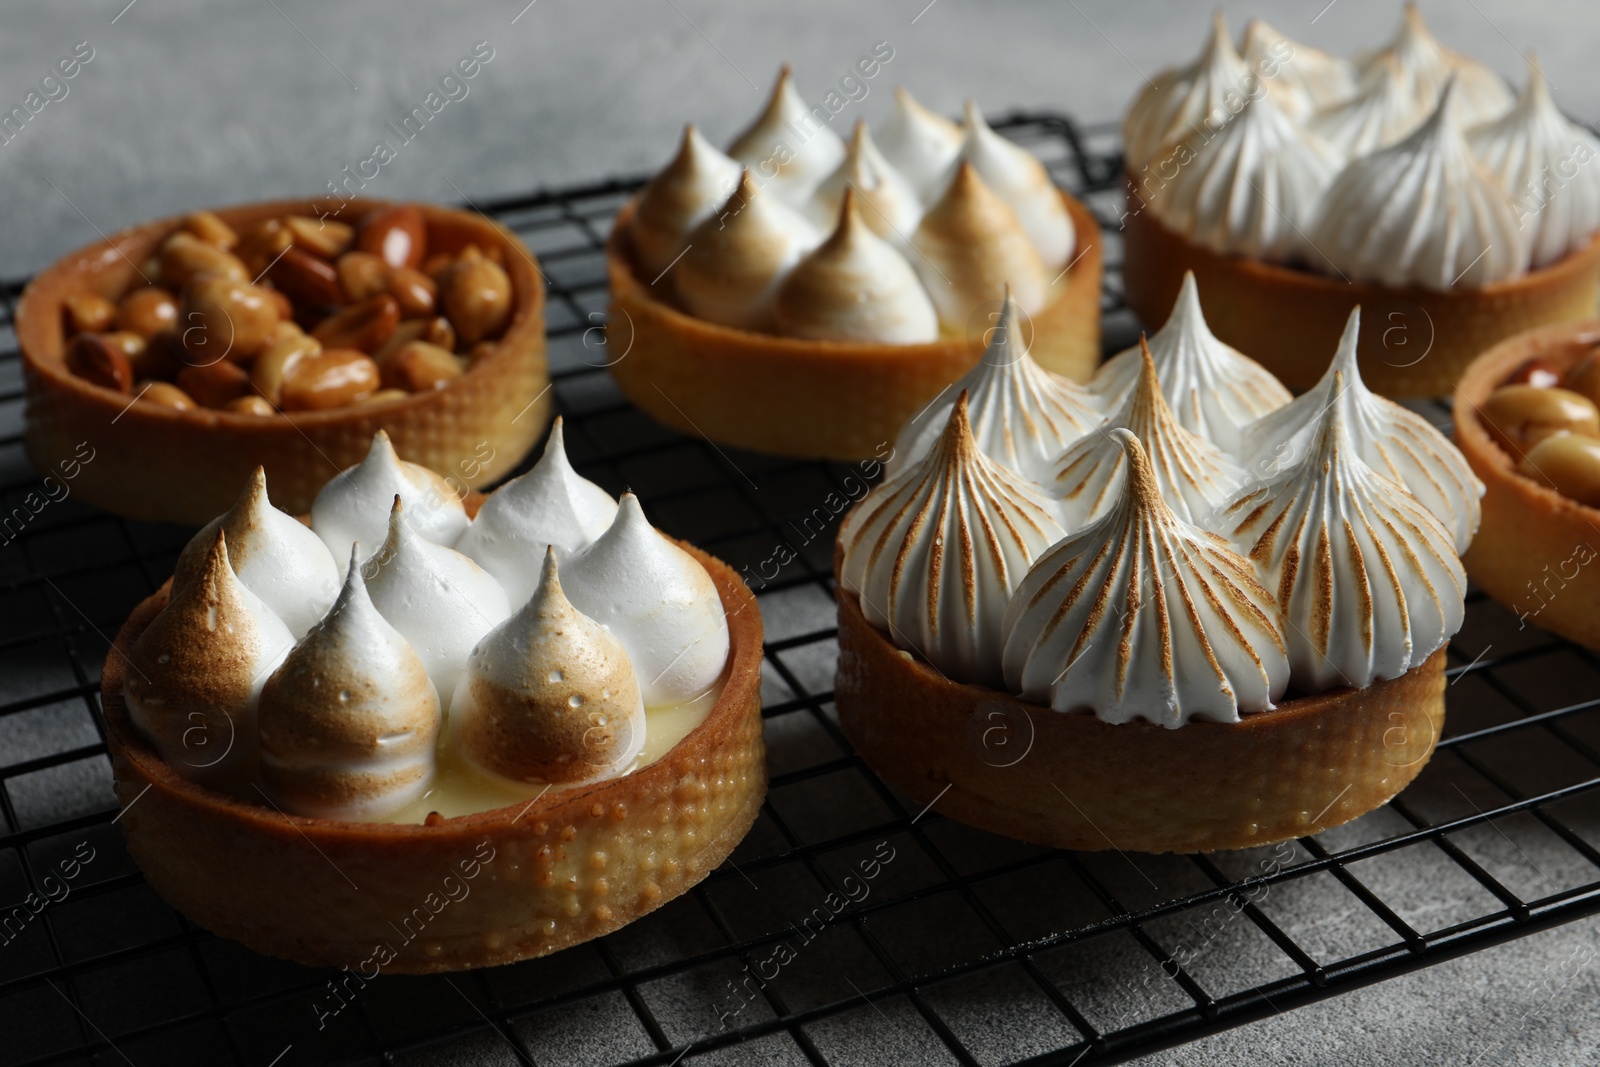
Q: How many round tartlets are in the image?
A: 6